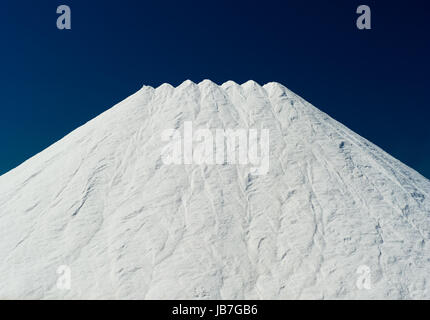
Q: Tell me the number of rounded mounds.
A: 7